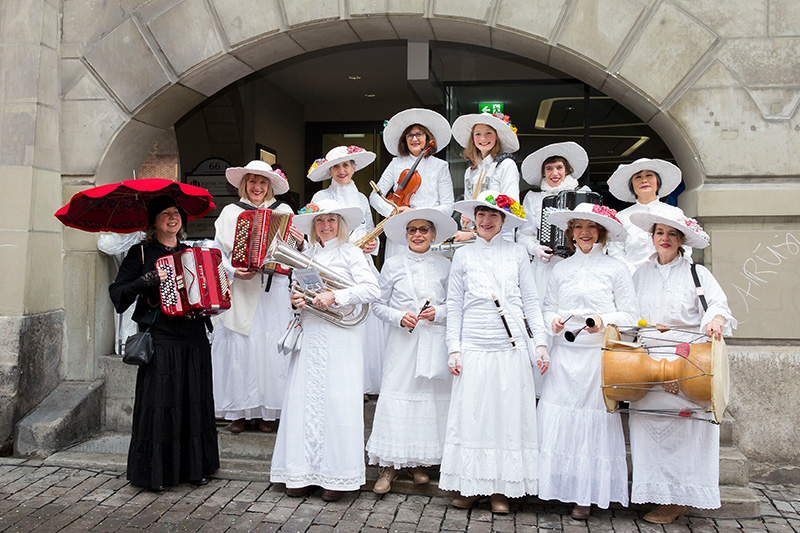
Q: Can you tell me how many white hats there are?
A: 11